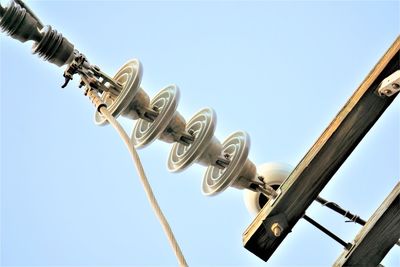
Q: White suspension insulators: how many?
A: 4